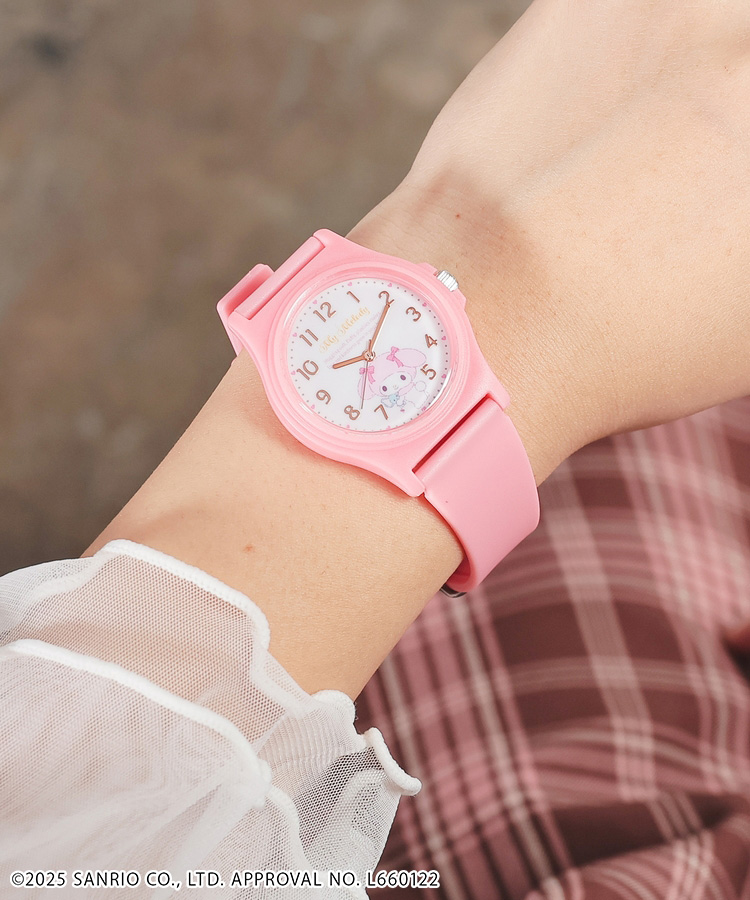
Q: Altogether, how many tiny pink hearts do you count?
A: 12